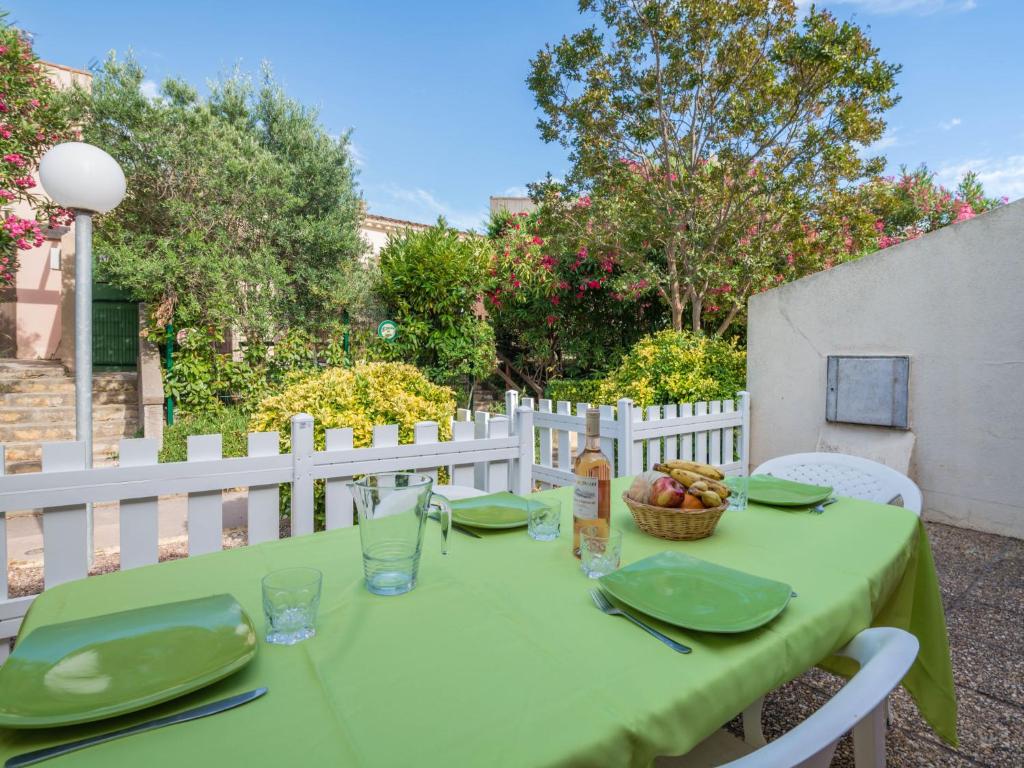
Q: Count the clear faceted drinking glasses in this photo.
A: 4